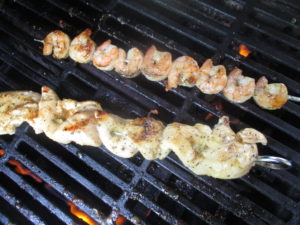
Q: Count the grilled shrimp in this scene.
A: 9